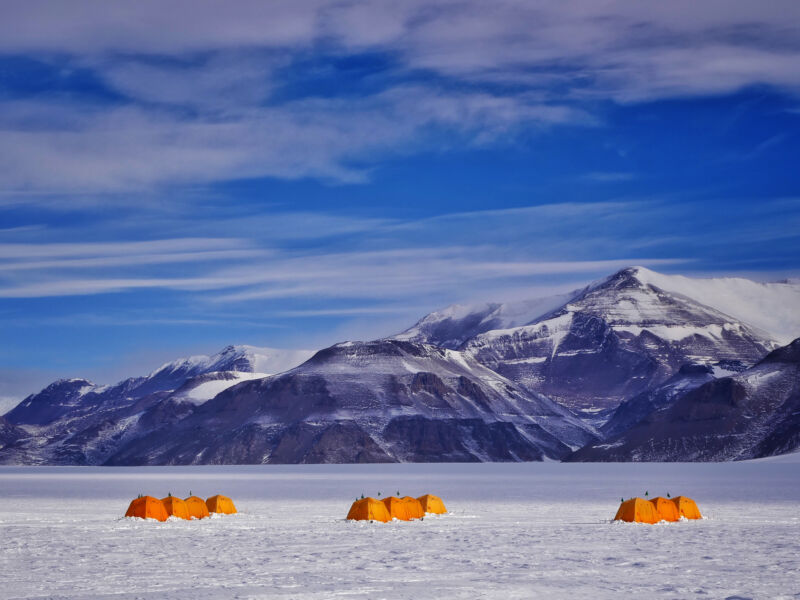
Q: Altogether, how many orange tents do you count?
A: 11